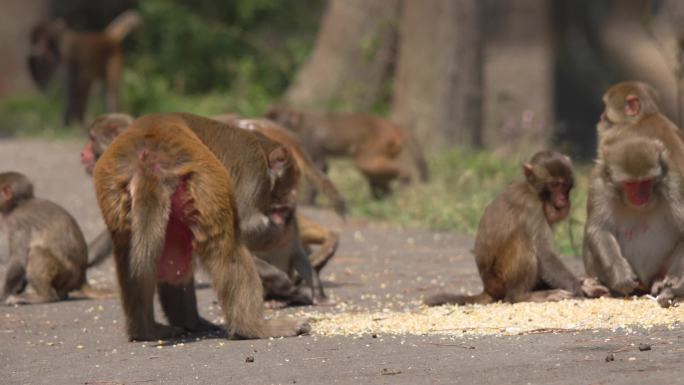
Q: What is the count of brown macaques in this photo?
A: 9